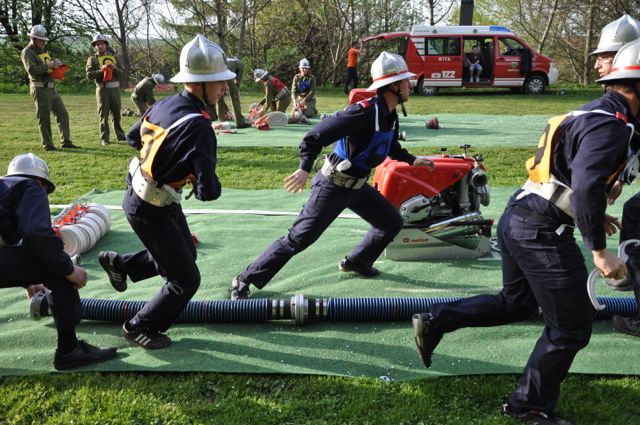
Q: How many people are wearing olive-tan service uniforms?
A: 6